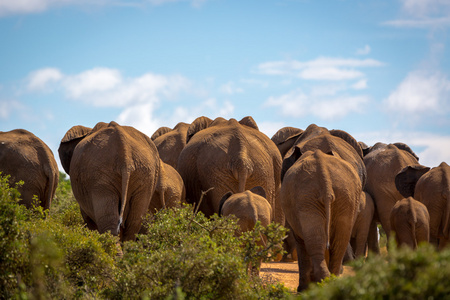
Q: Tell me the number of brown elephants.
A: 12